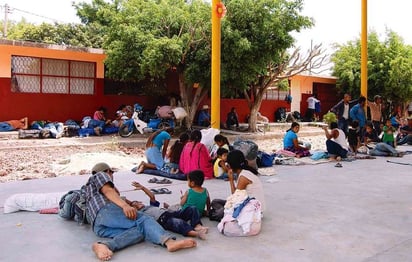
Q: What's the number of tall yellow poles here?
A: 2